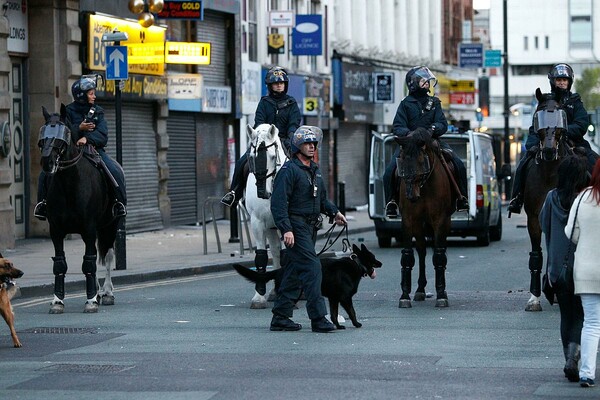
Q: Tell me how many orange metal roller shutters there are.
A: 0